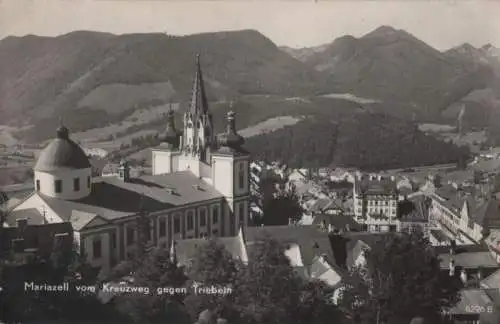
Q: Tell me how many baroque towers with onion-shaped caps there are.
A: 2